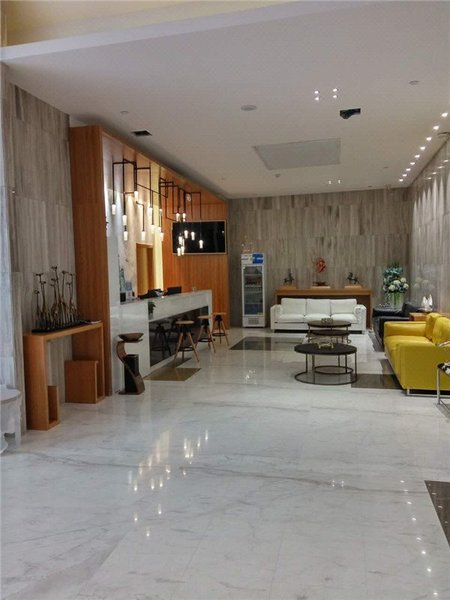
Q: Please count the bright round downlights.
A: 13